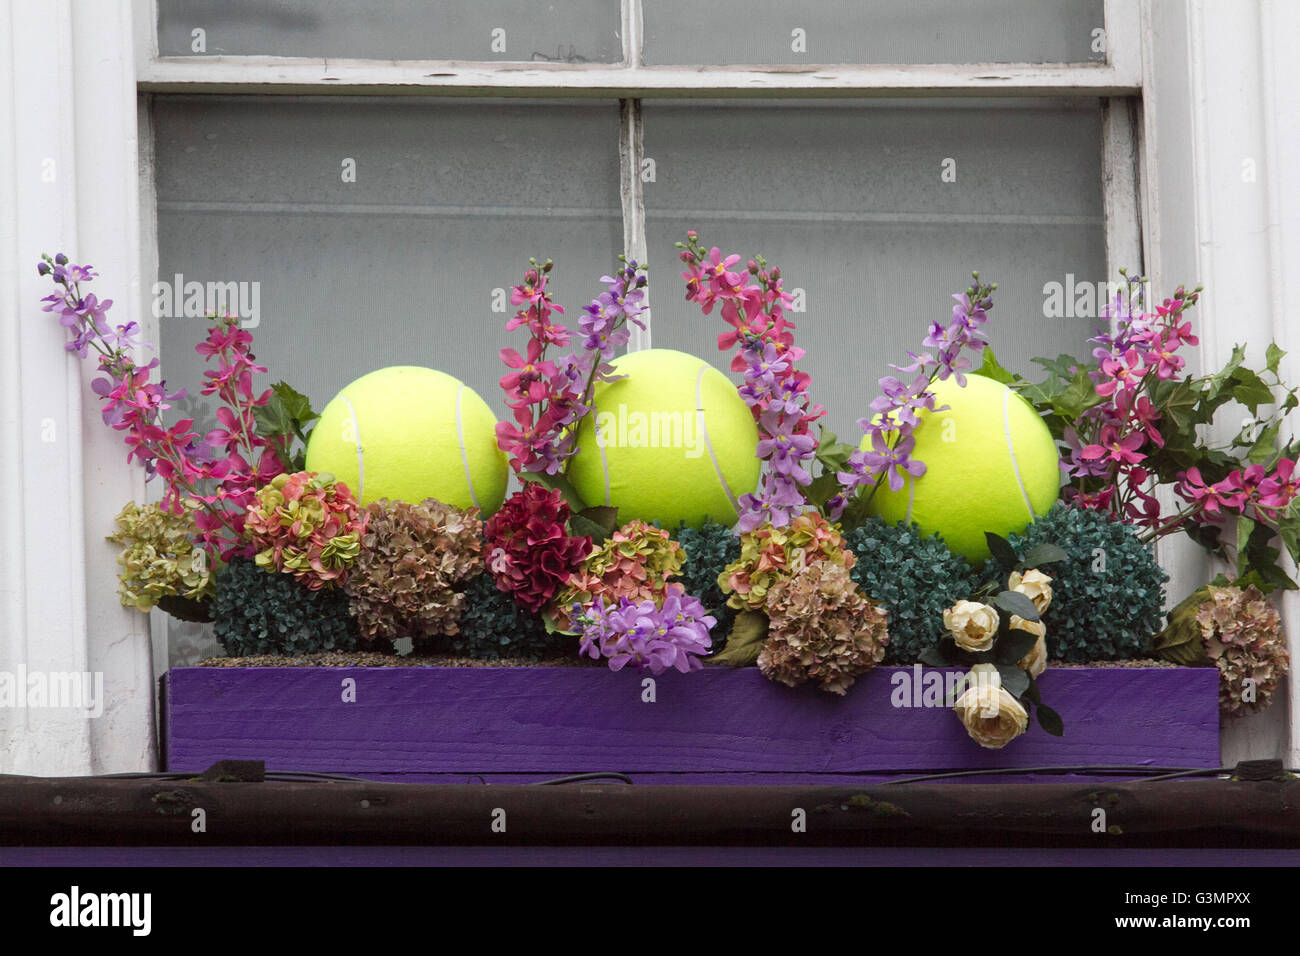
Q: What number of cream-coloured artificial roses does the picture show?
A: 4